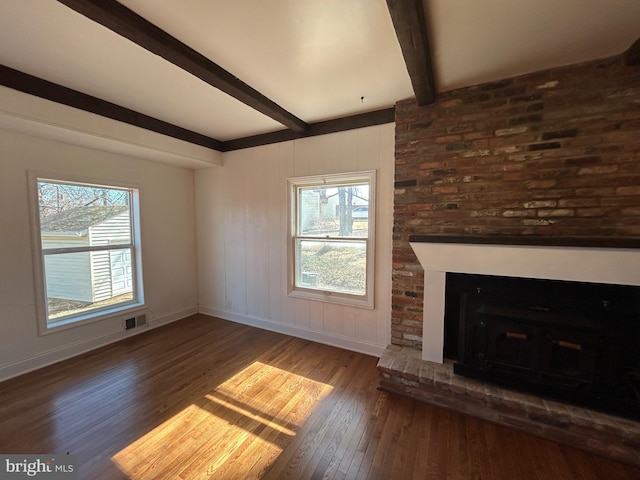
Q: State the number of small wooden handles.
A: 2